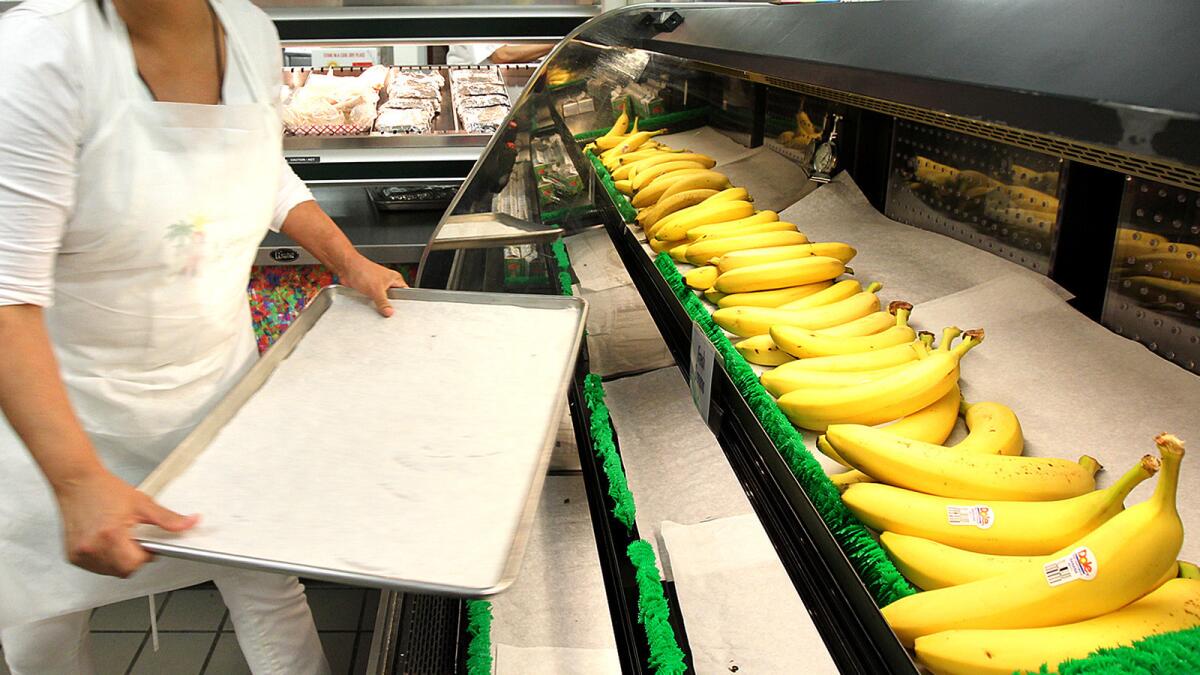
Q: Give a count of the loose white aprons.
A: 1